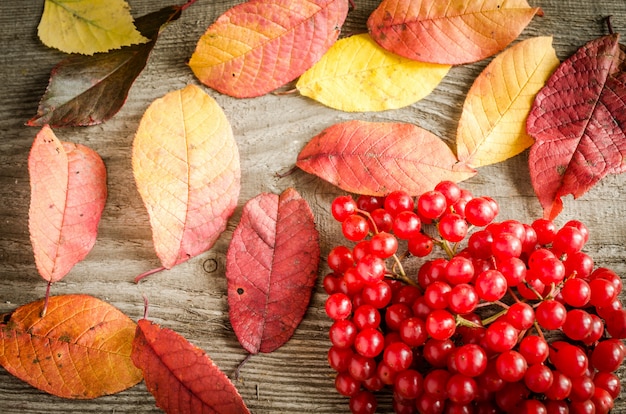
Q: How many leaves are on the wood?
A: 13